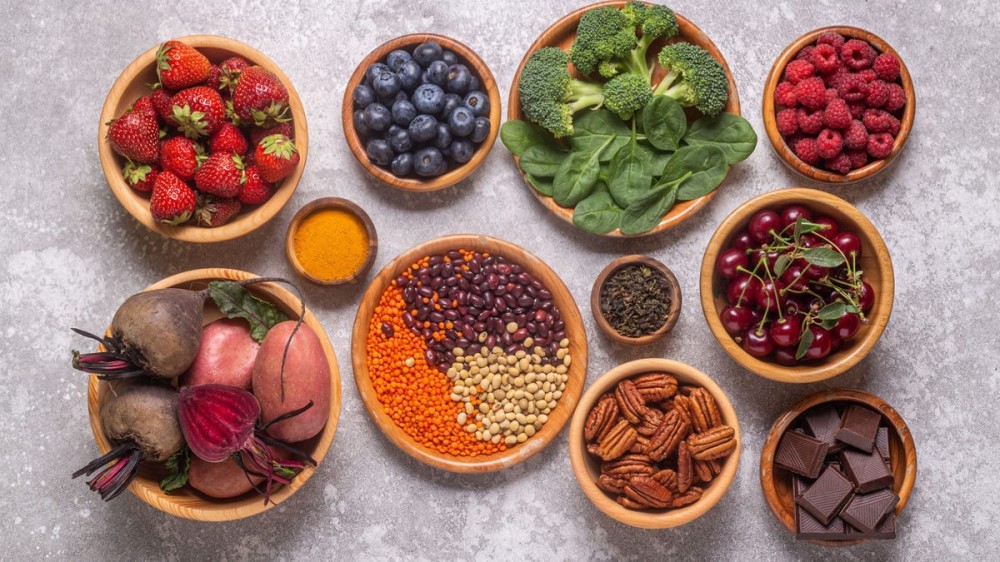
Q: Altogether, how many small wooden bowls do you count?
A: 2